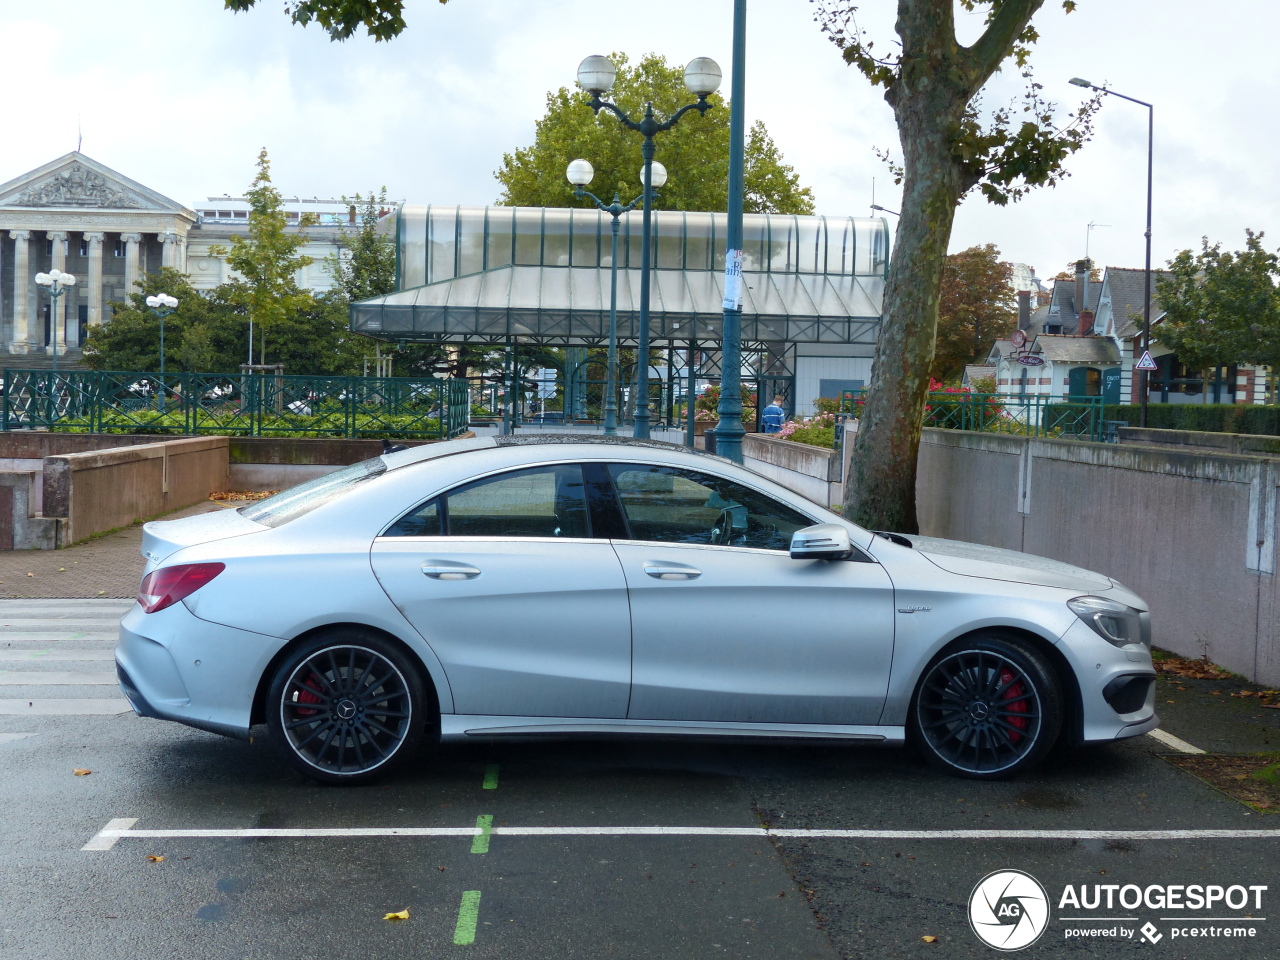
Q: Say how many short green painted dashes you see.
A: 3